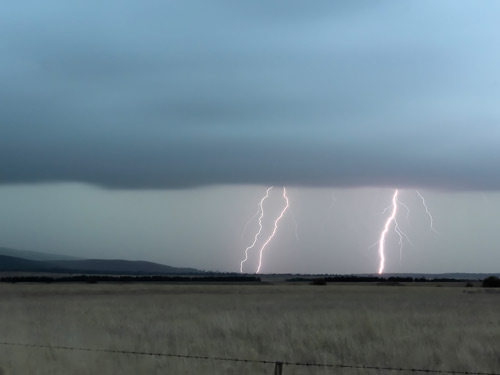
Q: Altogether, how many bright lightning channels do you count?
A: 3